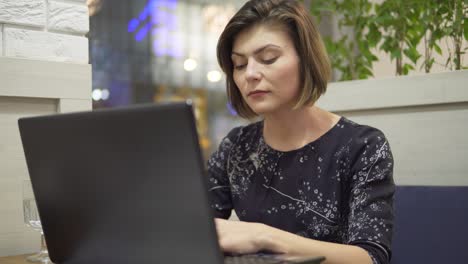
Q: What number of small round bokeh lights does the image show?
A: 4